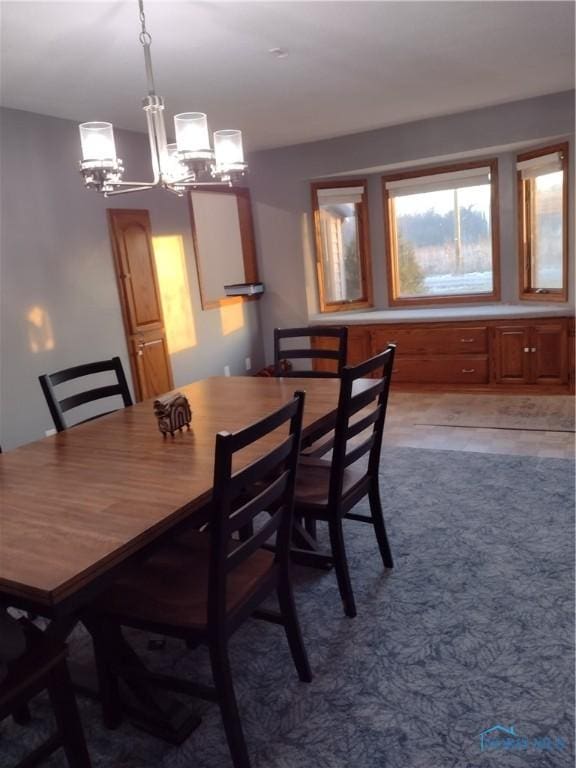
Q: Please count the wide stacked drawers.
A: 2